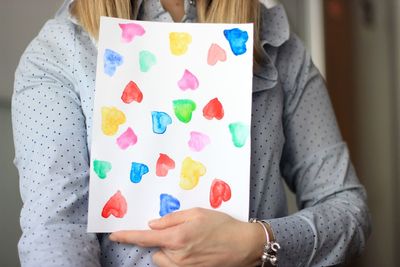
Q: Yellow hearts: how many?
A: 3